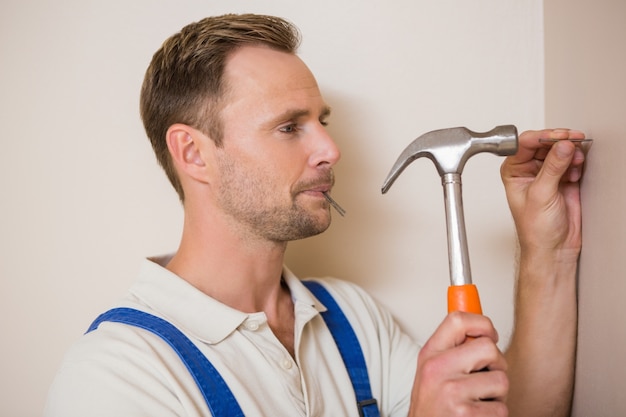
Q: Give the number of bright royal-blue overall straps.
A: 2